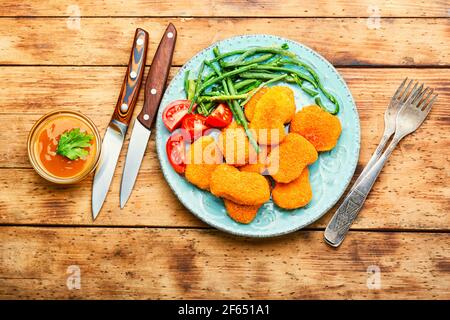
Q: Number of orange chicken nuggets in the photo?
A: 10